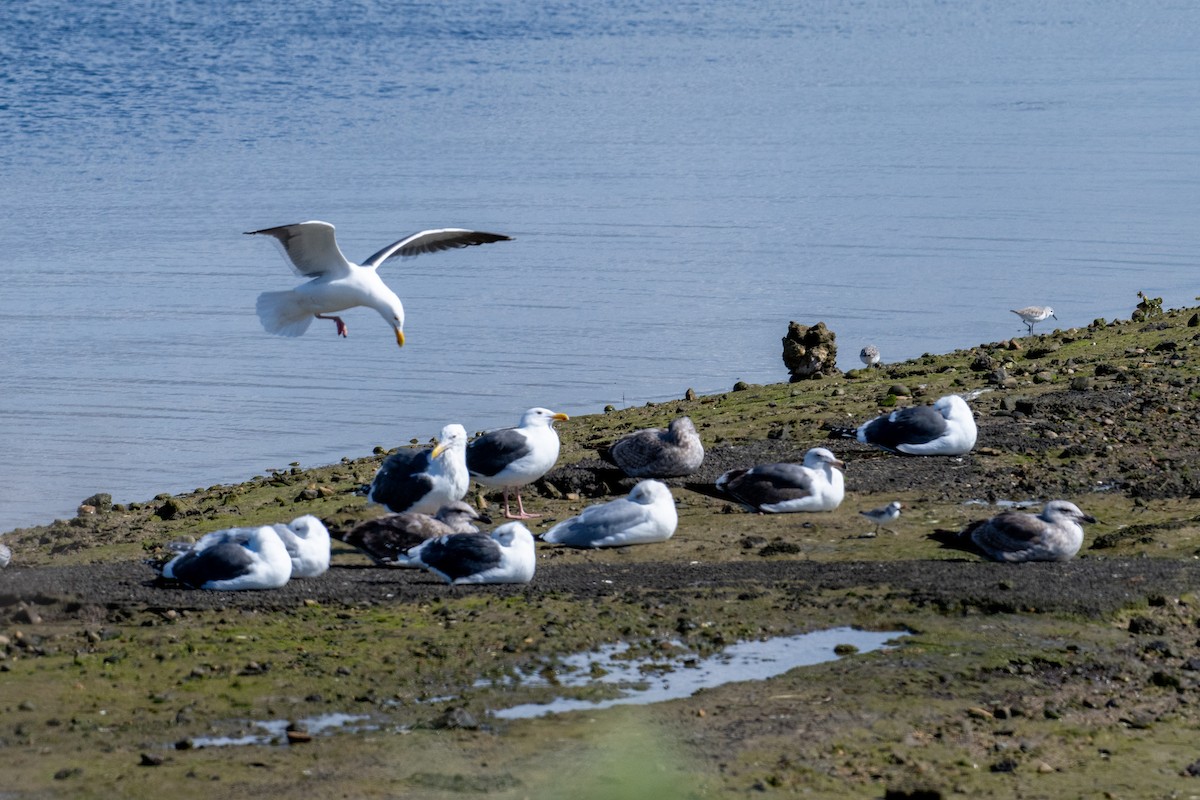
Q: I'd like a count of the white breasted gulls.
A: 9